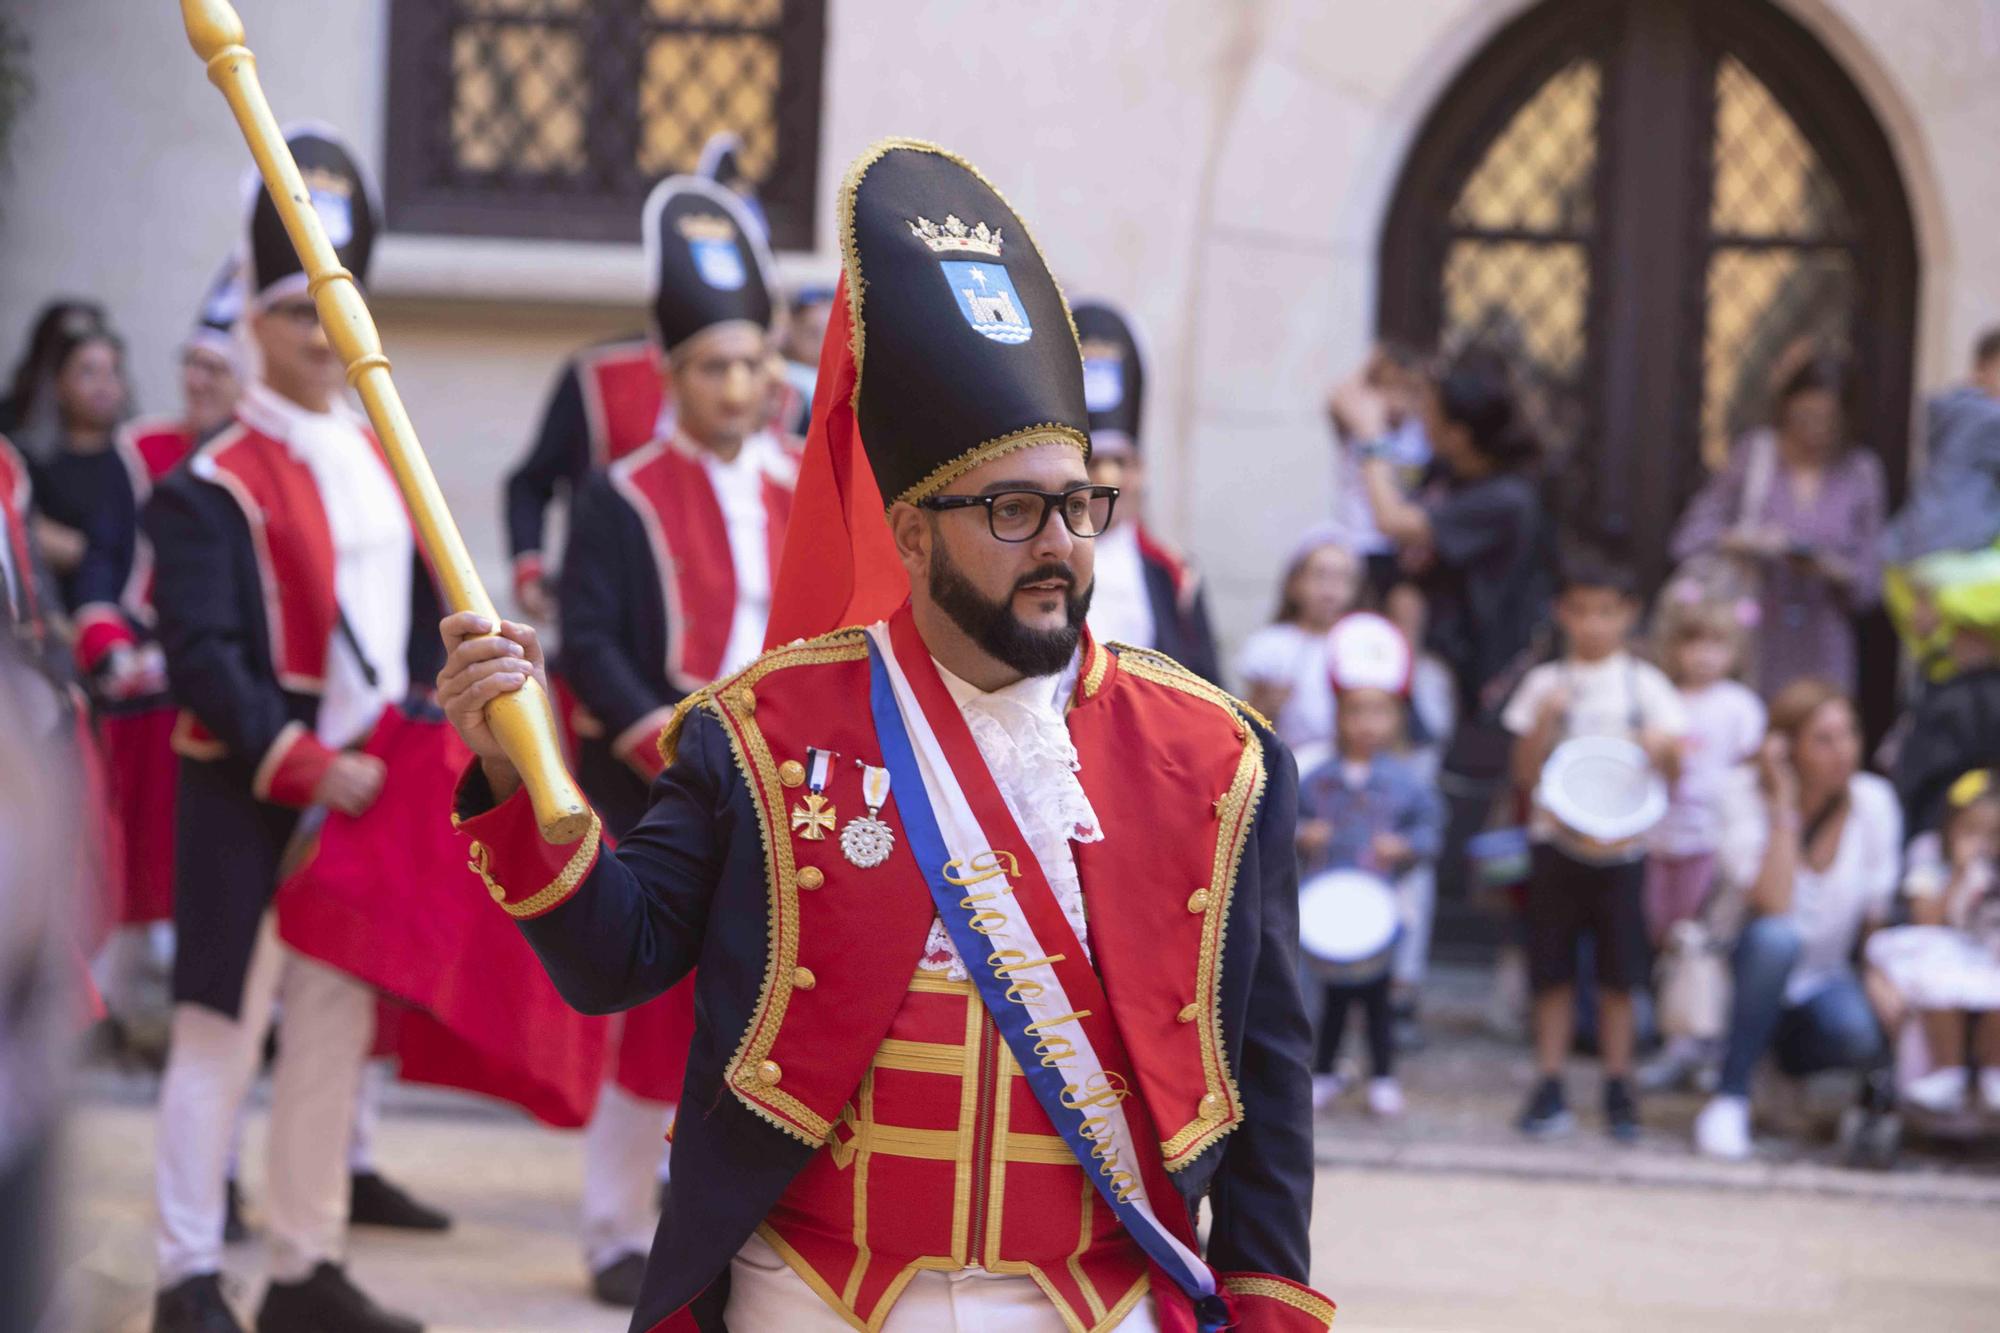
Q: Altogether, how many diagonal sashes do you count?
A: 1